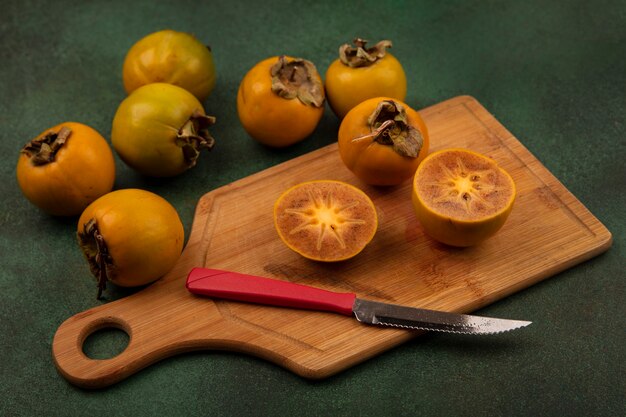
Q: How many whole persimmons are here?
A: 7